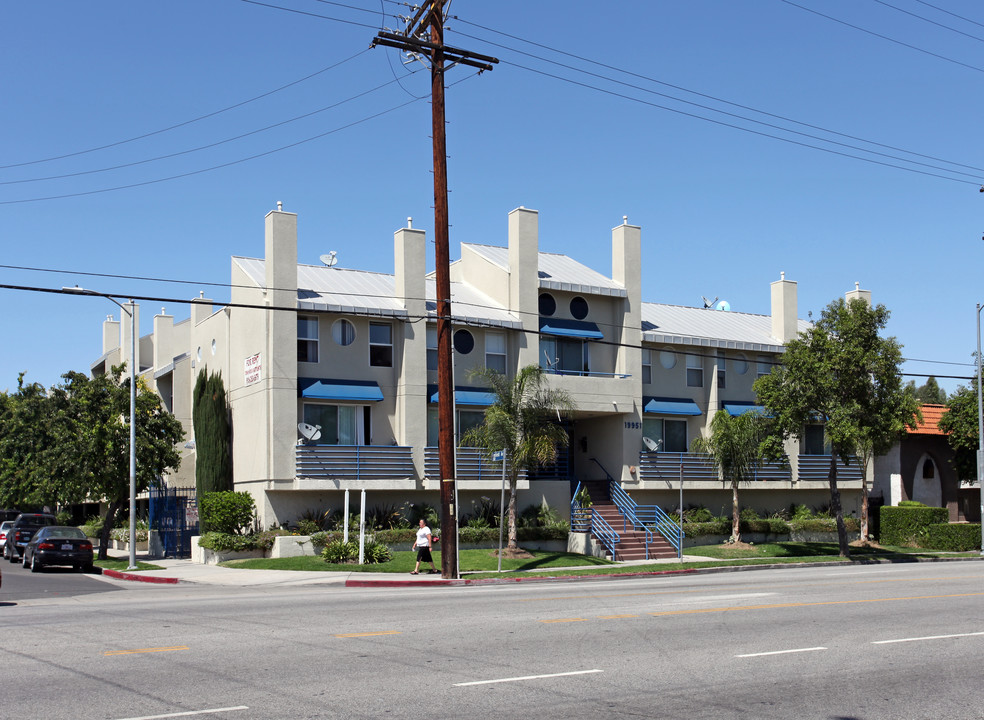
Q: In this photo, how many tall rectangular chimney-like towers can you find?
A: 10